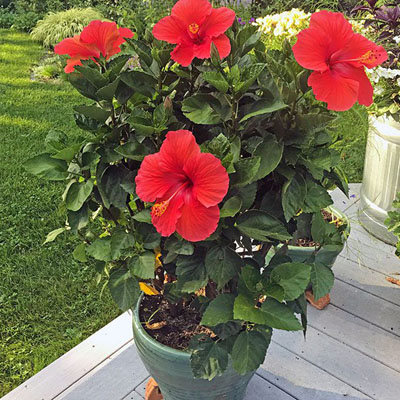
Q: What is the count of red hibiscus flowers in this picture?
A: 4